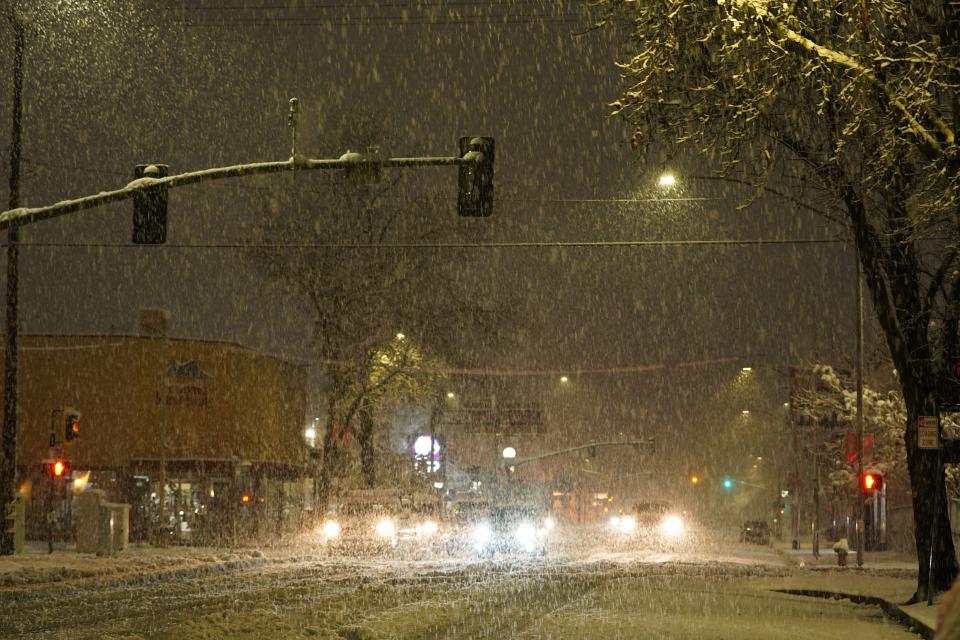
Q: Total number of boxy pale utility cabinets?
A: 2